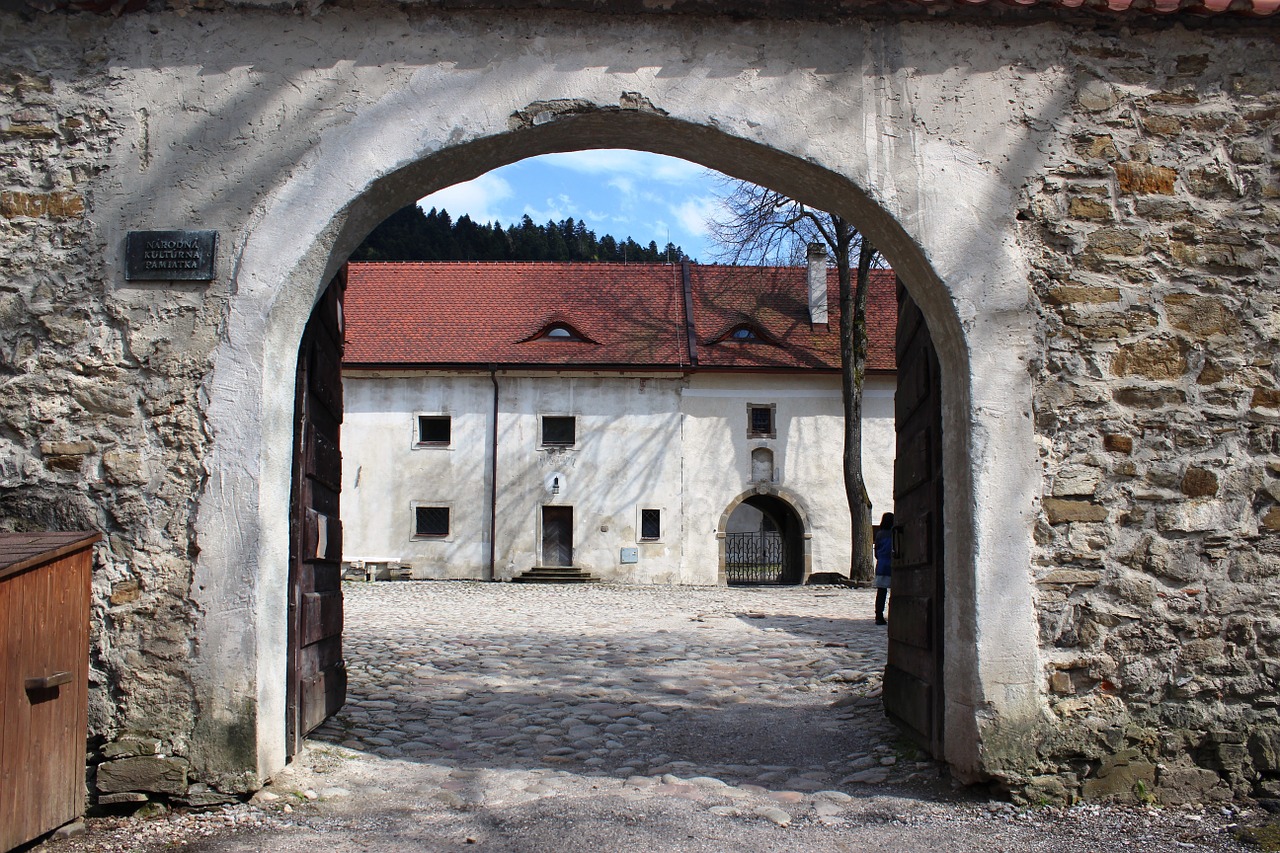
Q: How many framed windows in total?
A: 5